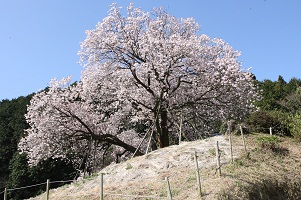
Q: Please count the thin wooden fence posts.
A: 9